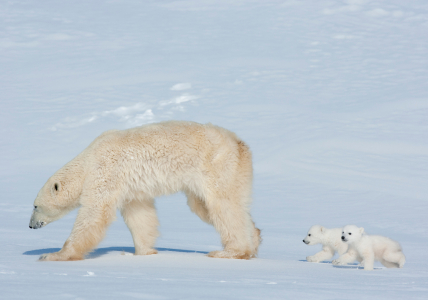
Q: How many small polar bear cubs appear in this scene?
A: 2